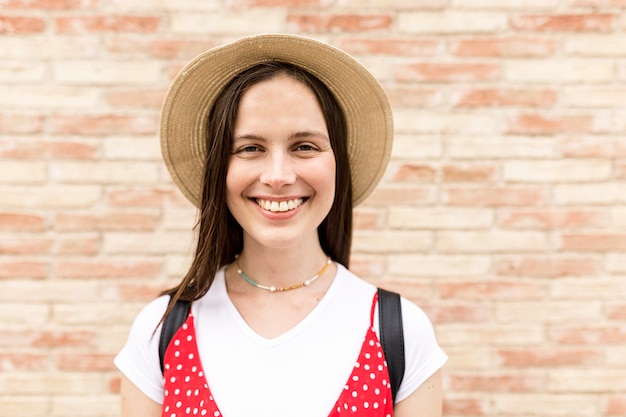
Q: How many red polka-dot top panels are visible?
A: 2